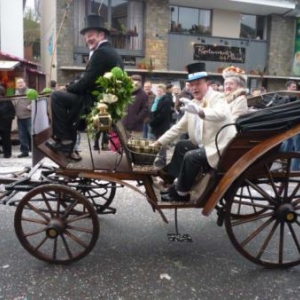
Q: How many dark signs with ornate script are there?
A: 1